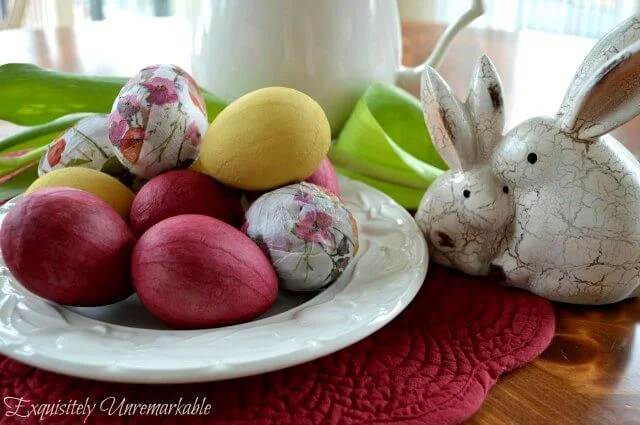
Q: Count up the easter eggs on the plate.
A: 9